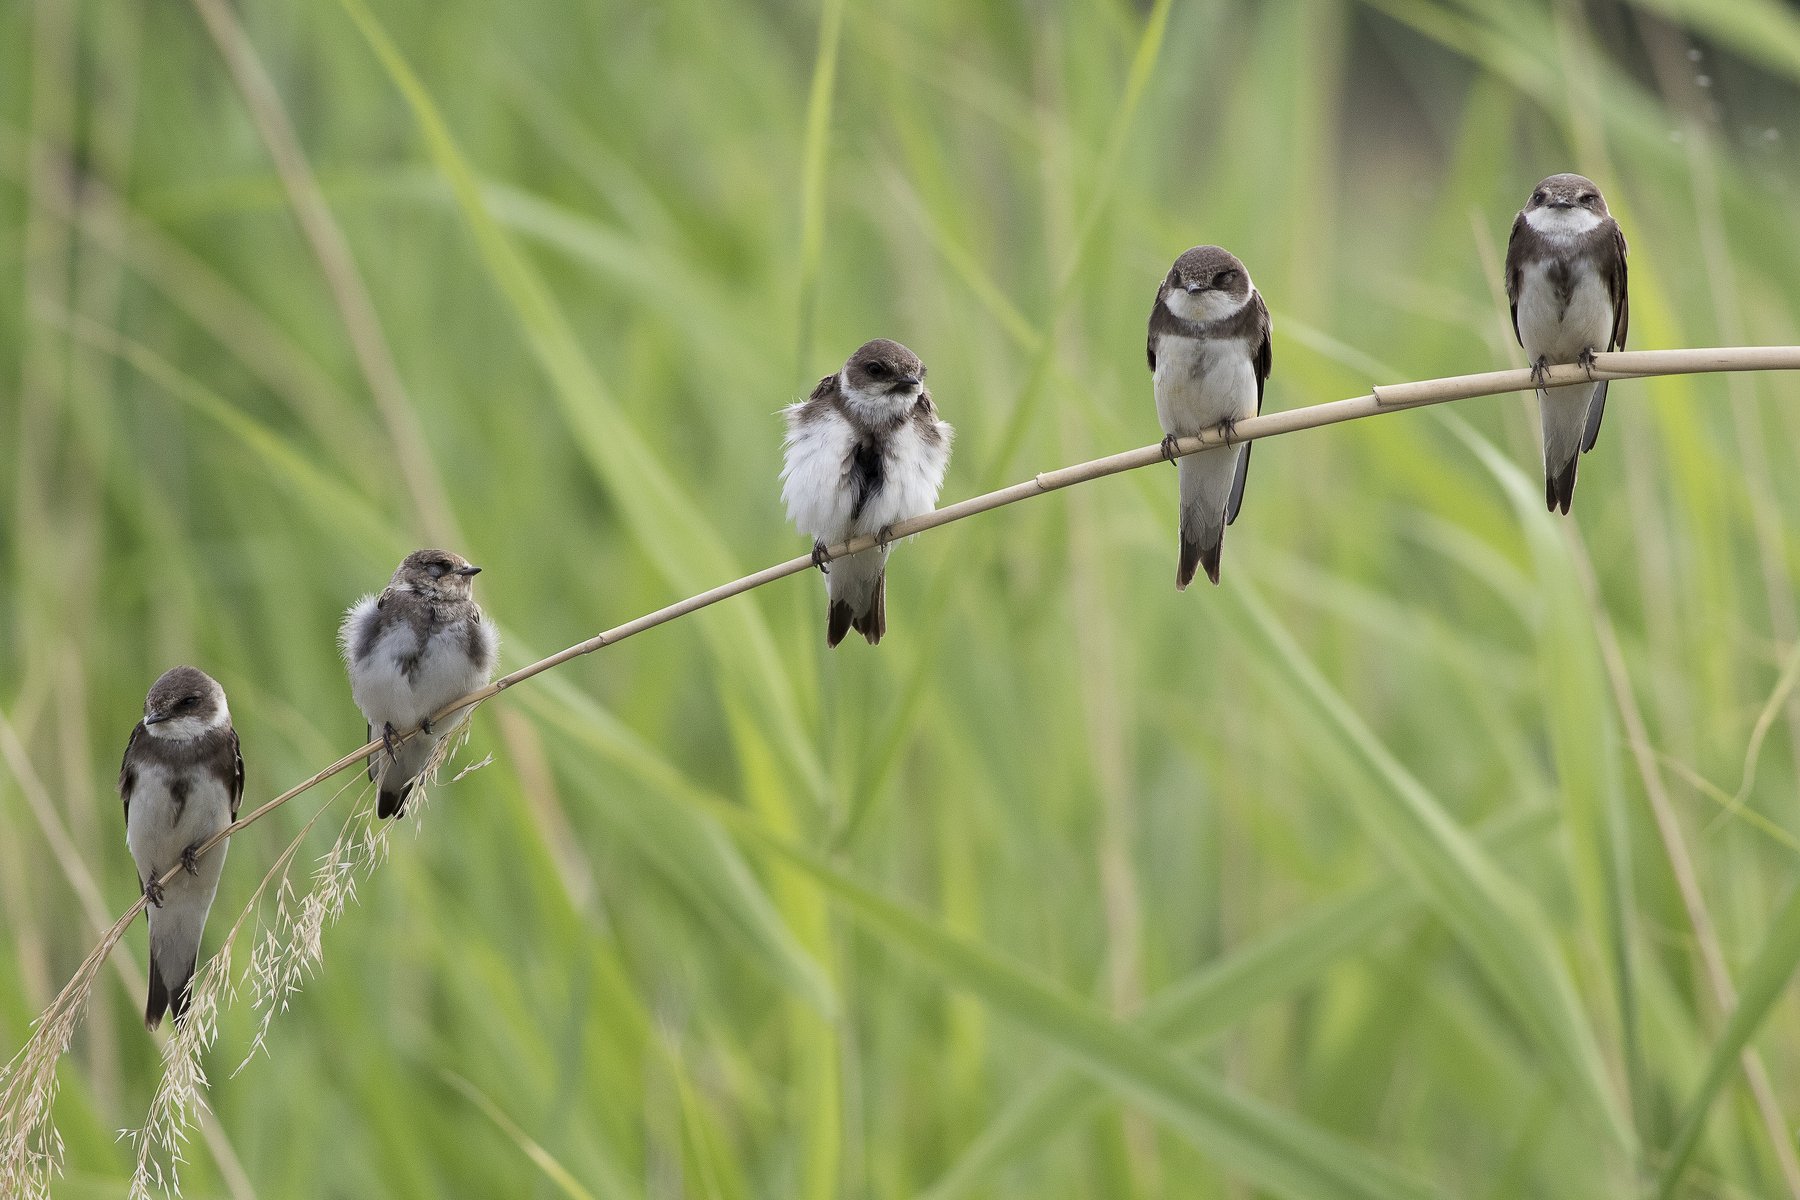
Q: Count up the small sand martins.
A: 5